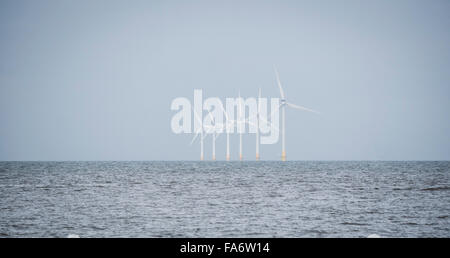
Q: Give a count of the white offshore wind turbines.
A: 6